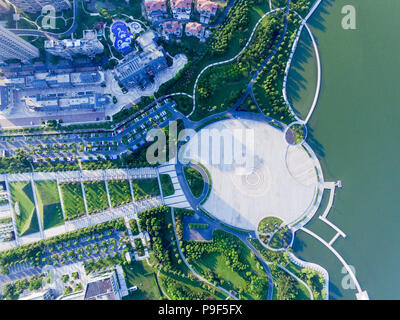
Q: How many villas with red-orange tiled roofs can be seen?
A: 5